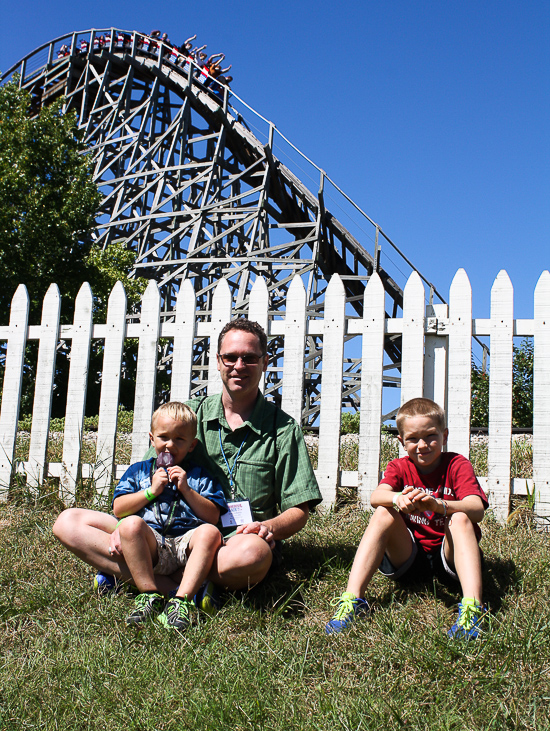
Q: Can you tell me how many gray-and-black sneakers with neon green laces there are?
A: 2